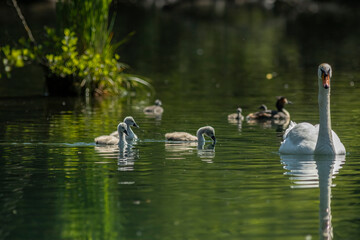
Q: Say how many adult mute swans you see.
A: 1